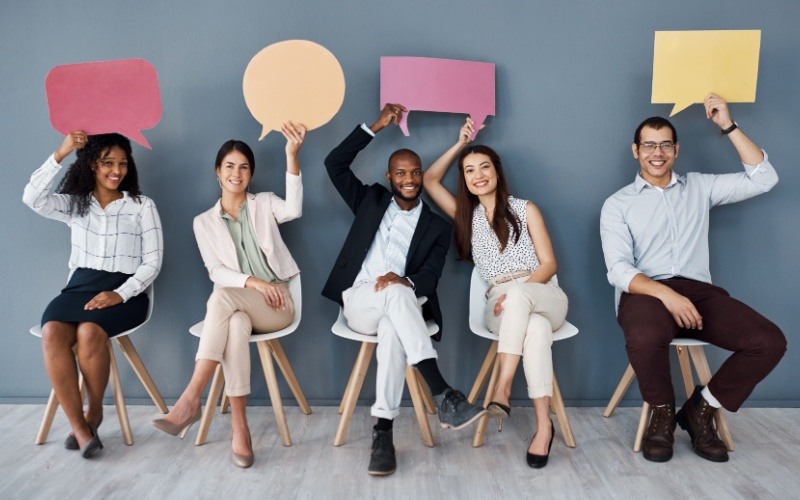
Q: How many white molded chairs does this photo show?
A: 5